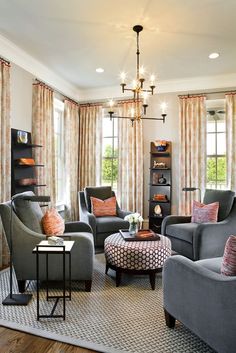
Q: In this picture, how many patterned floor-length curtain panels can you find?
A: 7